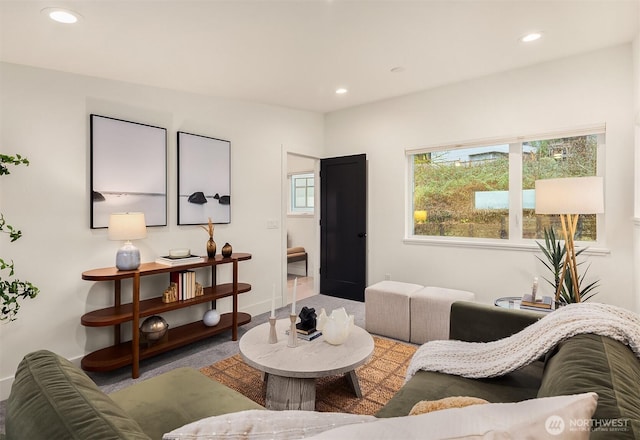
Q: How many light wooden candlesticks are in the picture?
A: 2